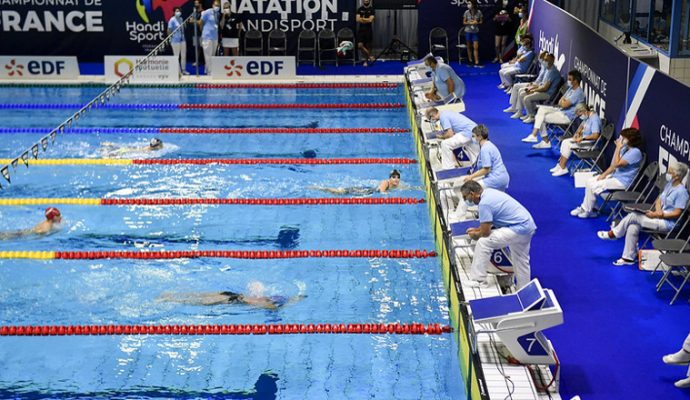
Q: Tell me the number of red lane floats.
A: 7